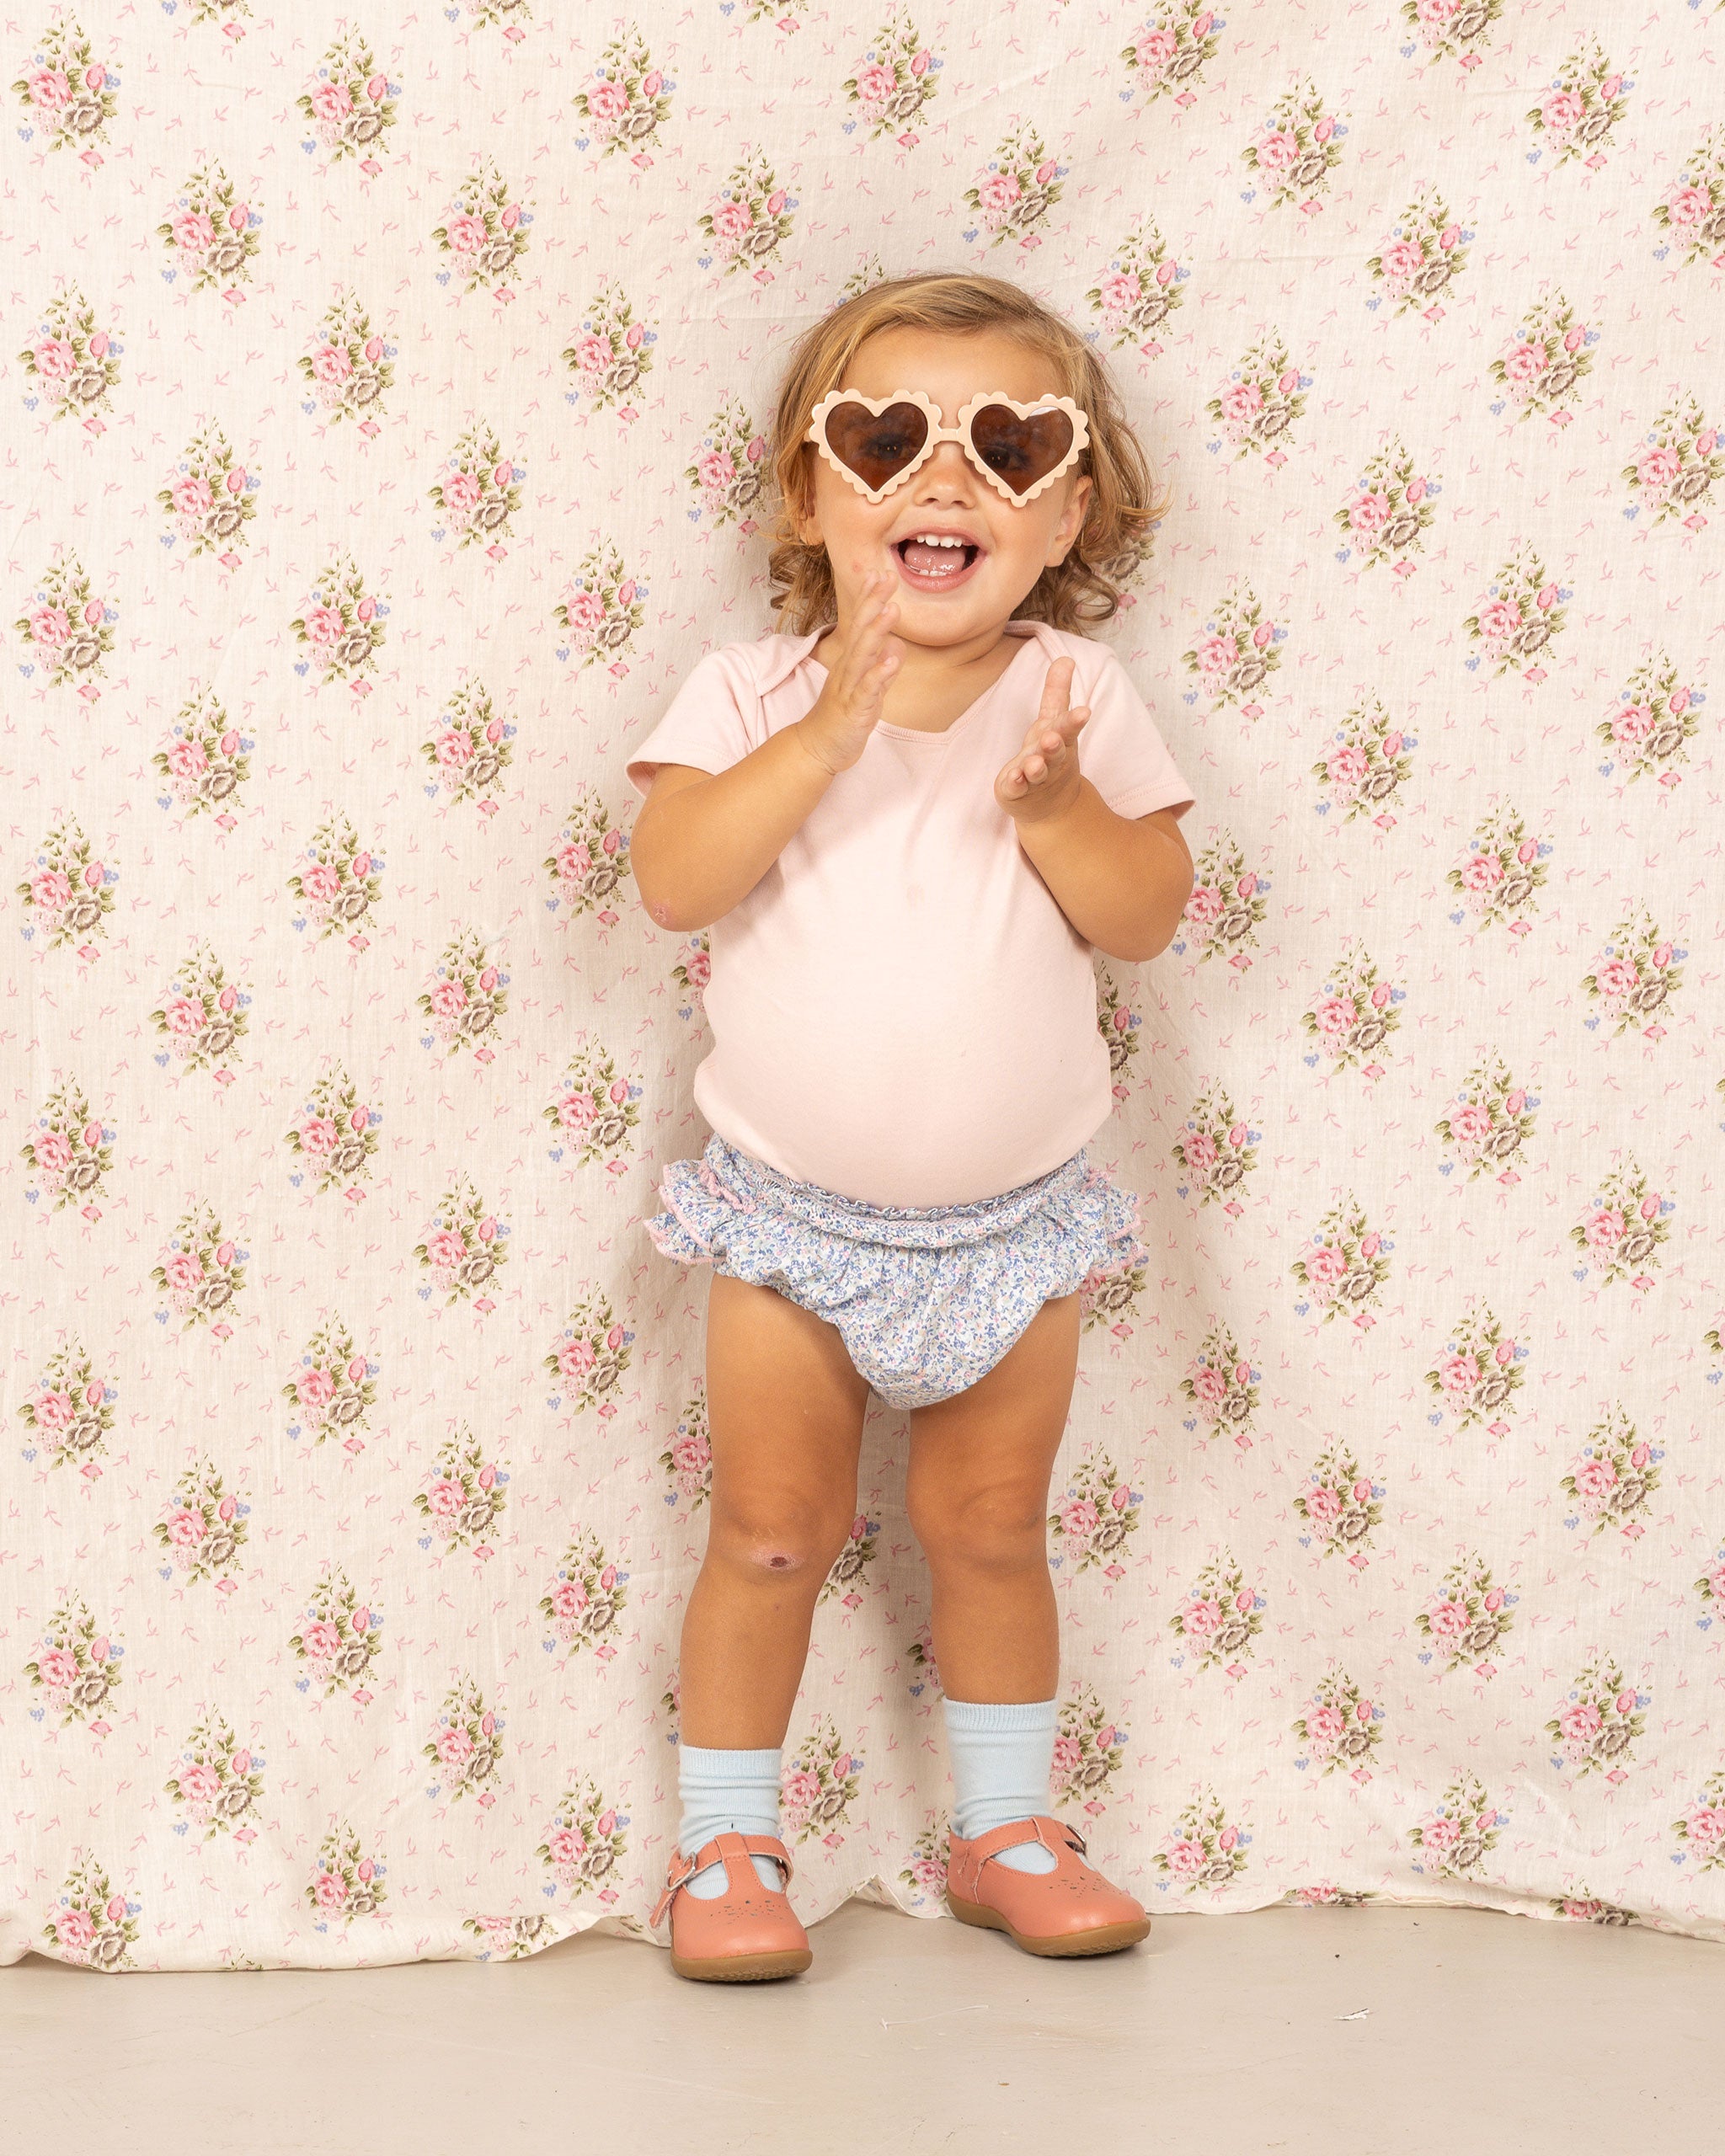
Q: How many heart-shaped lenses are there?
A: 2